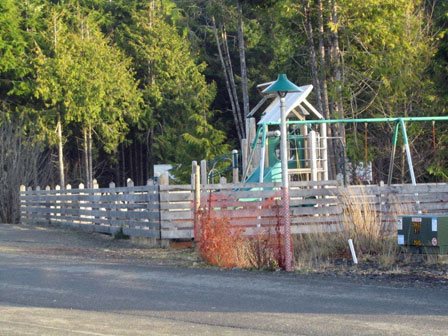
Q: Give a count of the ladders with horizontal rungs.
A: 1